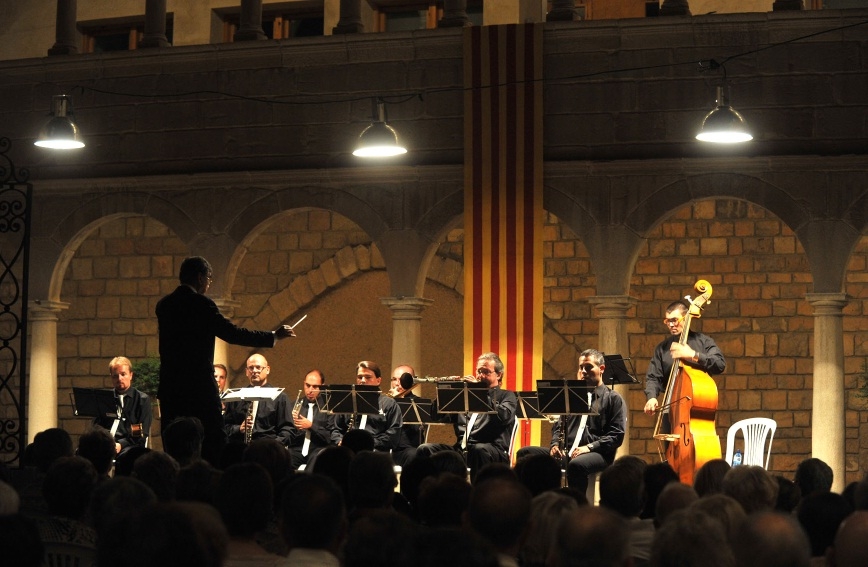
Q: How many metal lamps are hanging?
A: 3